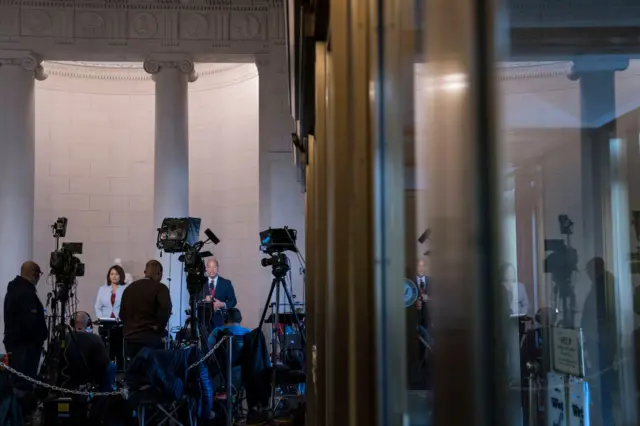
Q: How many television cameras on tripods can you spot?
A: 3